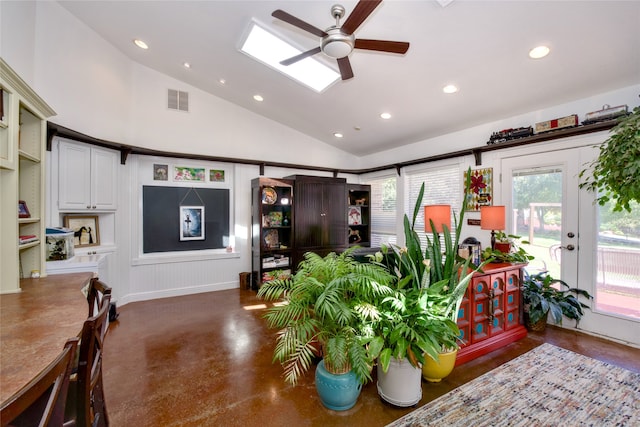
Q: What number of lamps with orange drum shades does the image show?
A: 2